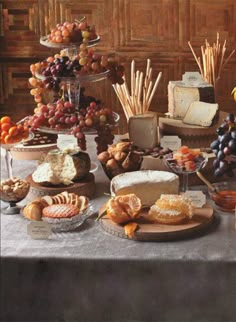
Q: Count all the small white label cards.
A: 5